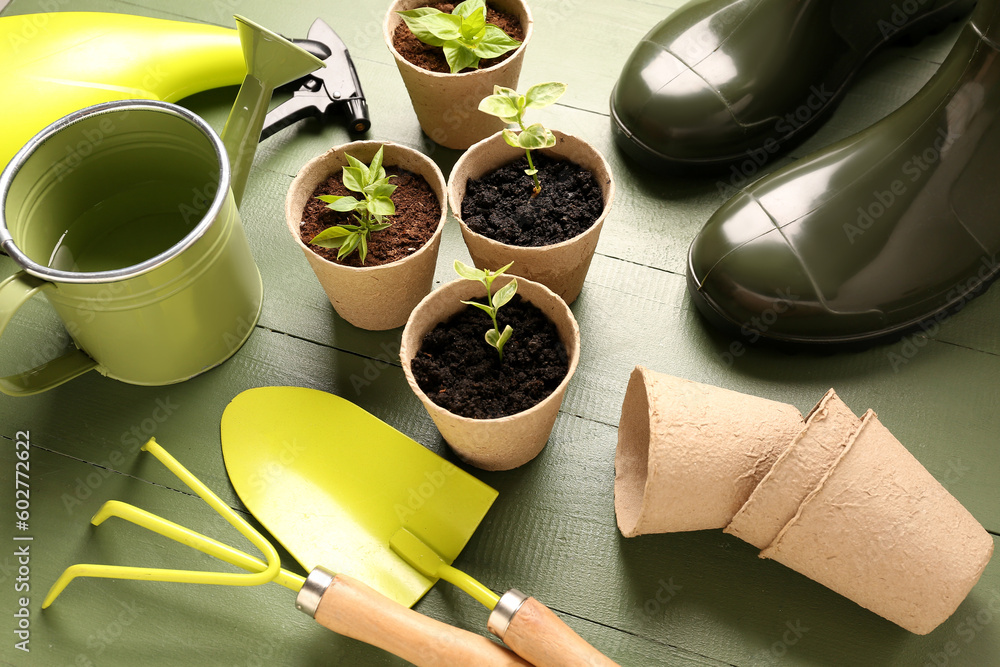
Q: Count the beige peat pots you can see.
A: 7